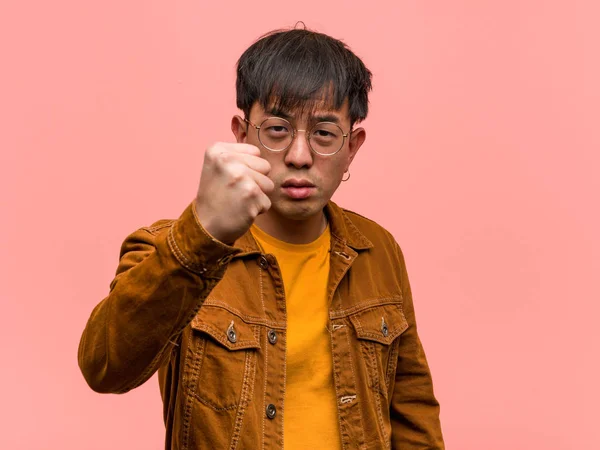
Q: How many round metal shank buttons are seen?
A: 5